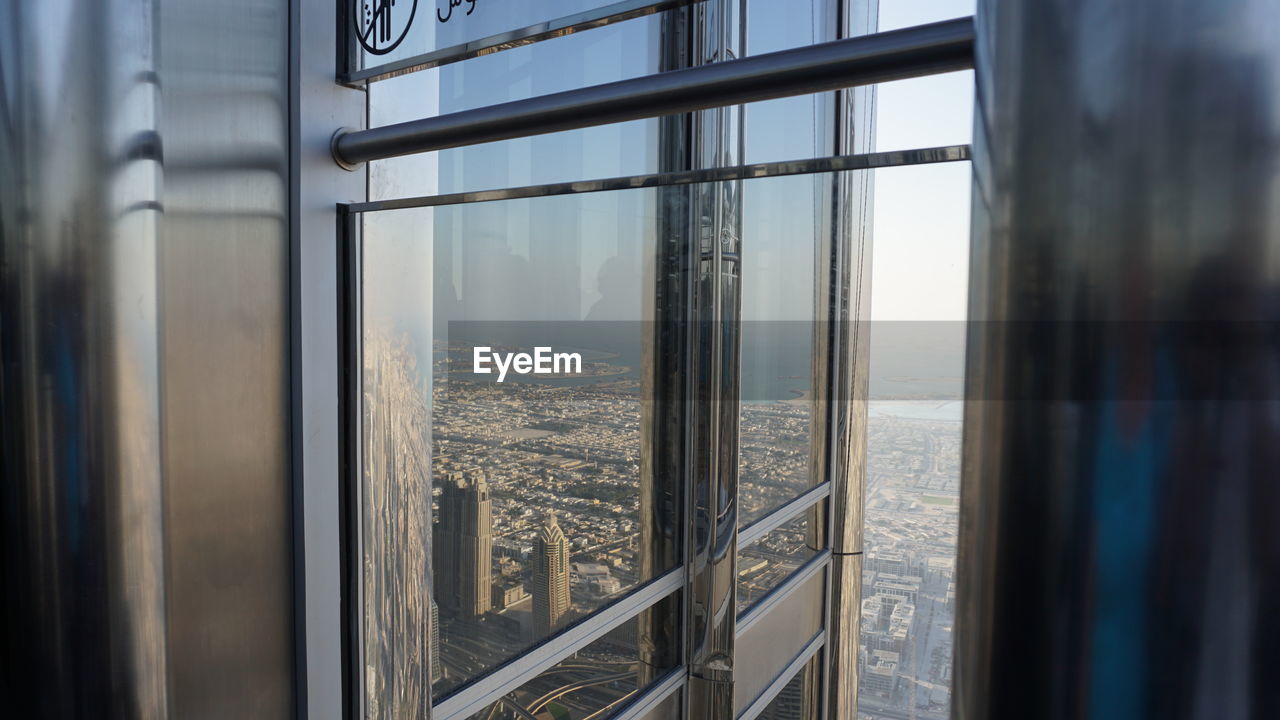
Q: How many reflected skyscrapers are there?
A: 2